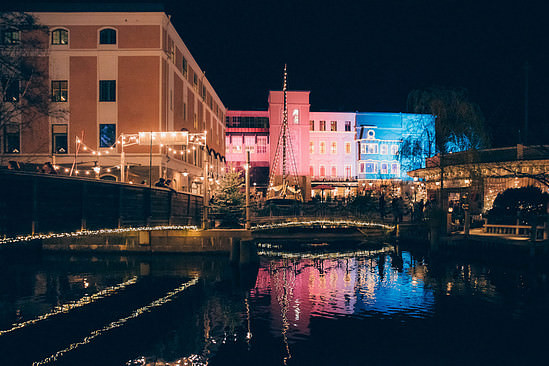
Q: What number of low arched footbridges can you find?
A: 1